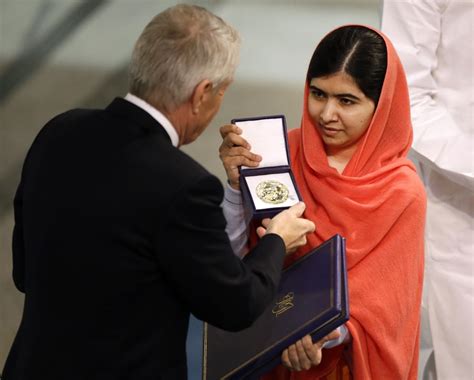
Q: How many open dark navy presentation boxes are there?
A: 1